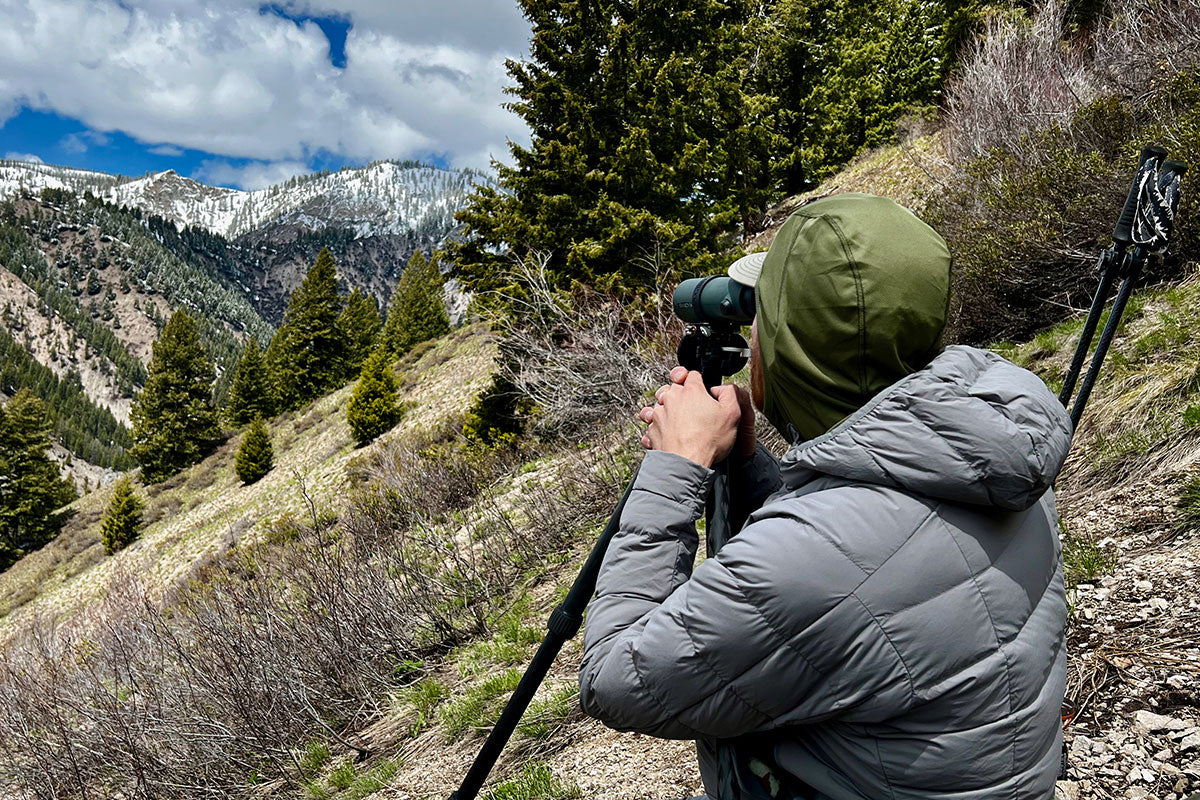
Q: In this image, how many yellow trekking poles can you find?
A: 0